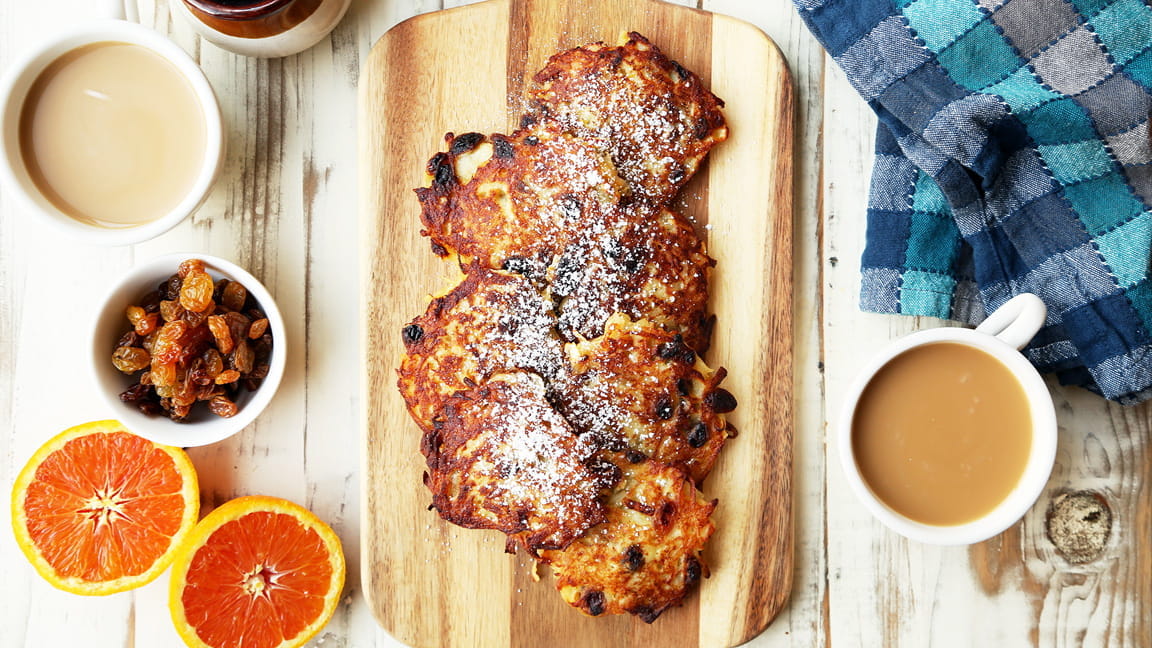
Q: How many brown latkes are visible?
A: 7